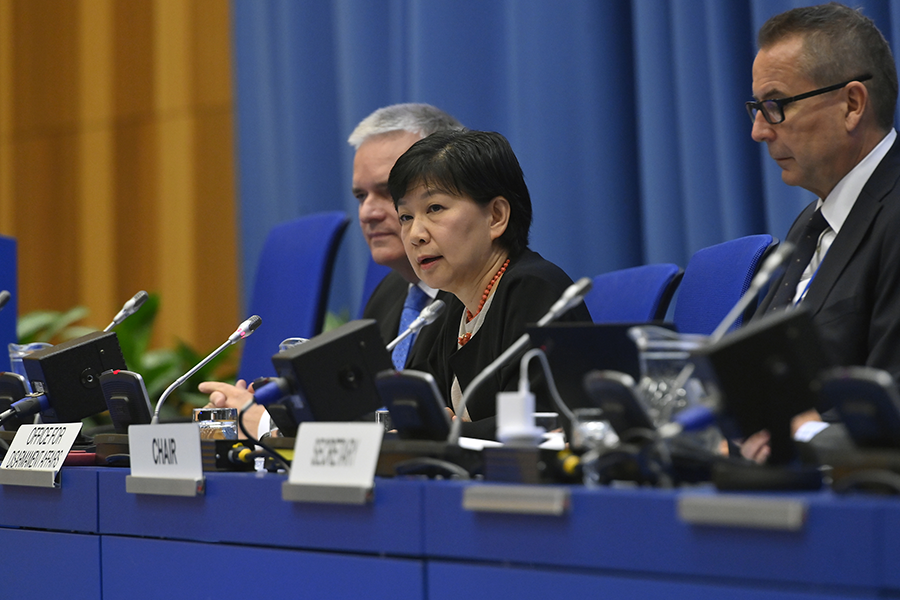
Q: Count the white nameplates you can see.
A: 3